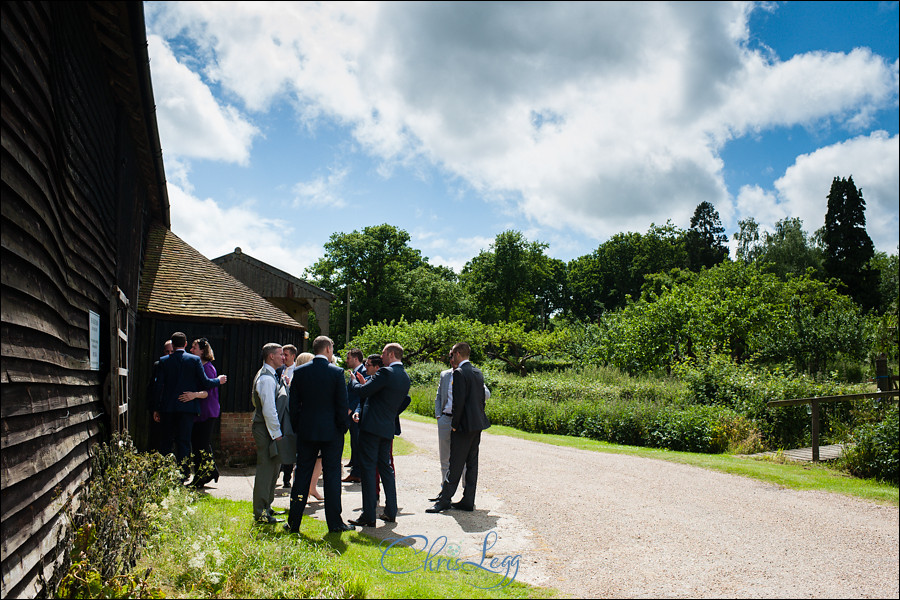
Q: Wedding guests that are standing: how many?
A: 12